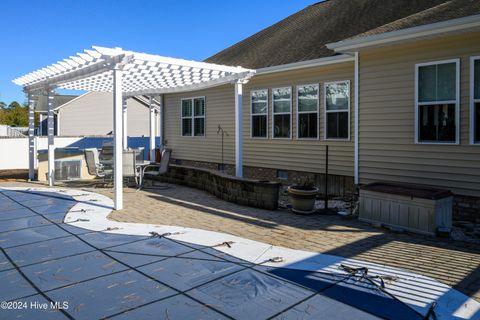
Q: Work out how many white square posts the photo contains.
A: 6